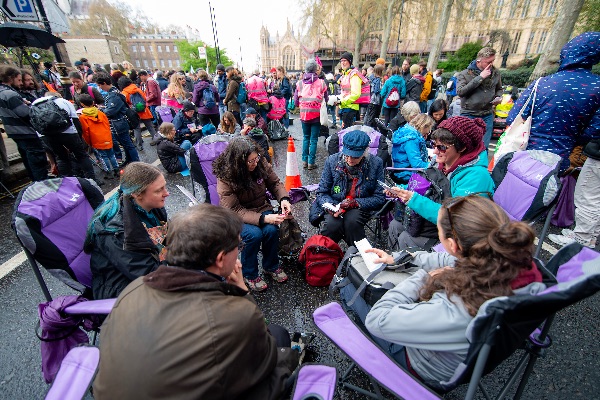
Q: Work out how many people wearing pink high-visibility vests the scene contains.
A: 5